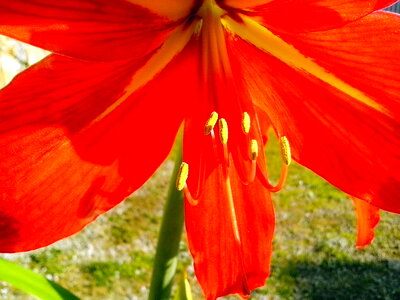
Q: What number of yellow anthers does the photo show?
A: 6